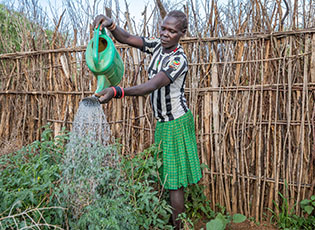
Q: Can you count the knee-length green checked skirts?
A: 1